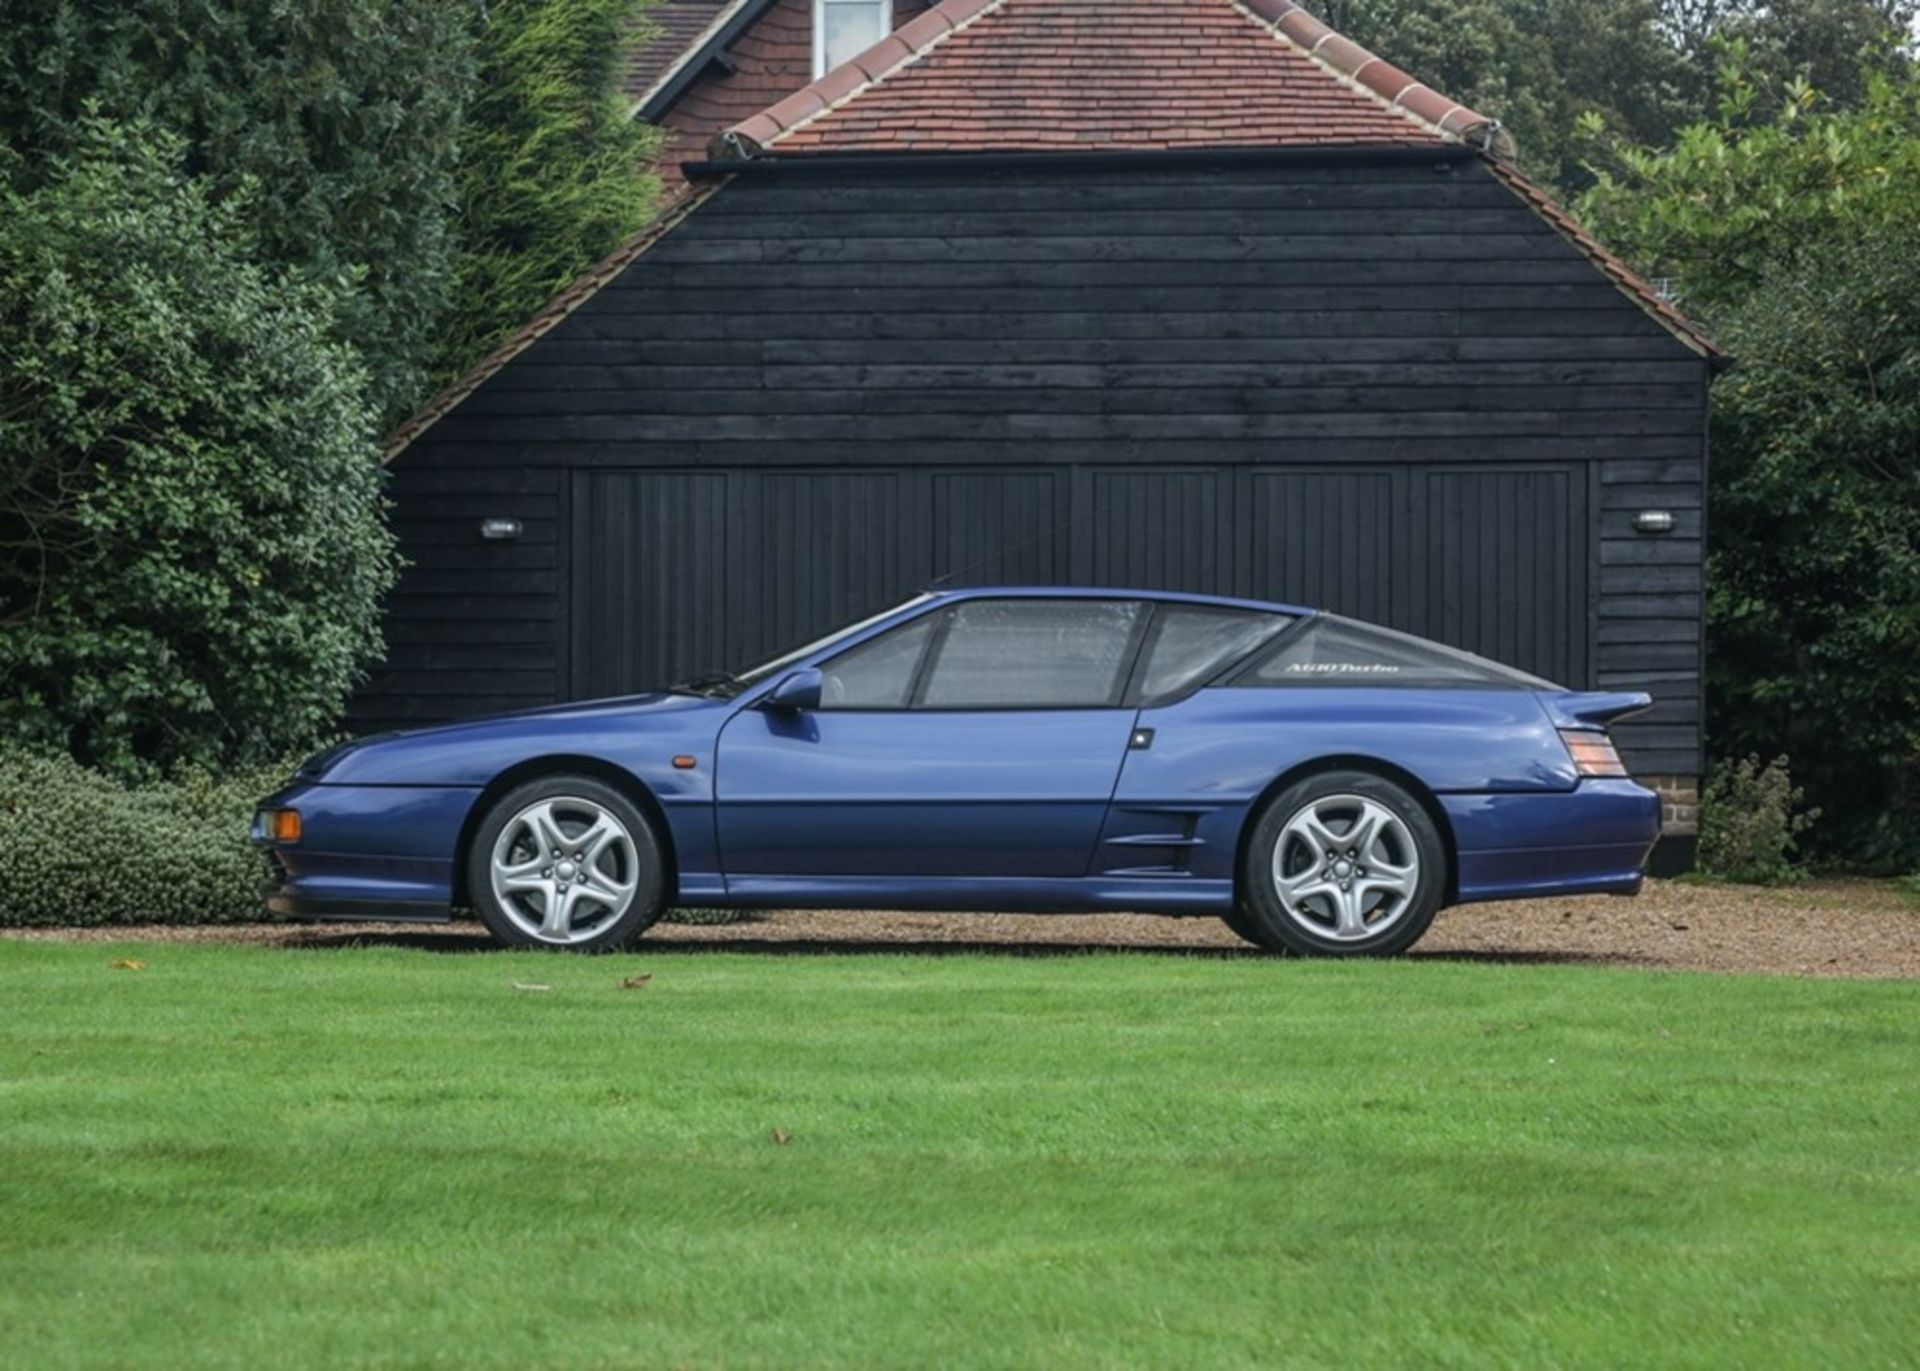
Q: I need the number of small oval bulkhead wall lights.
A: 2